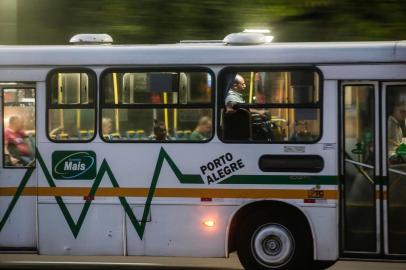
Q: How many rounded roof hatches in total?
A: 2